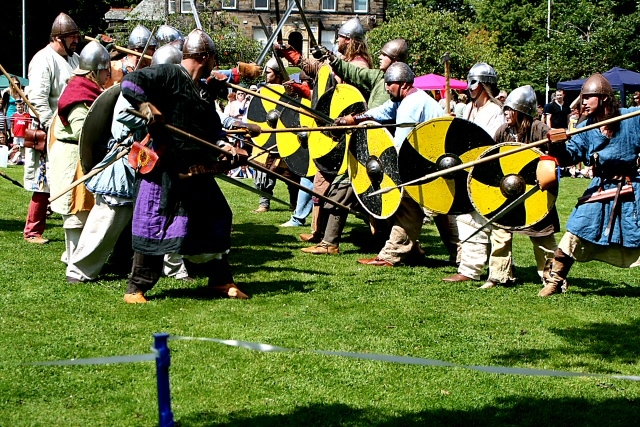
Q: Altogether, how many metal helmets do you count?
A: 13